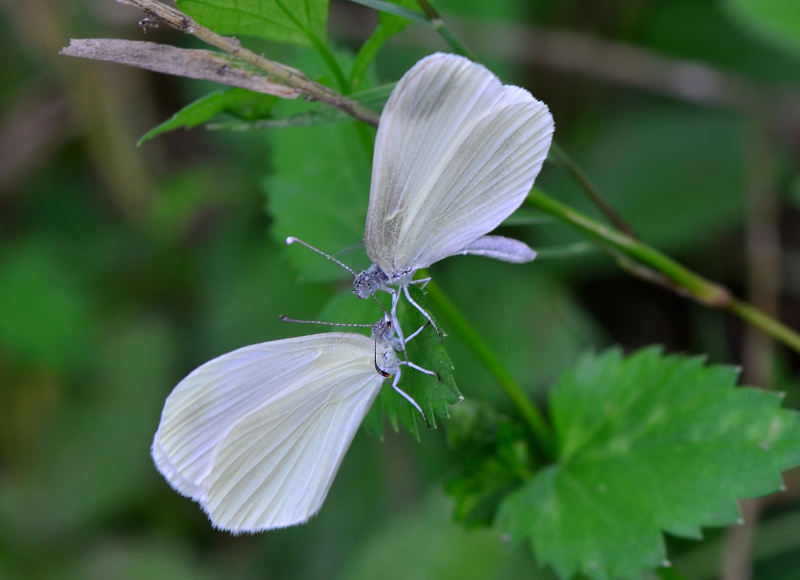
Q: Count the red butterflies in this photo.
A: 0